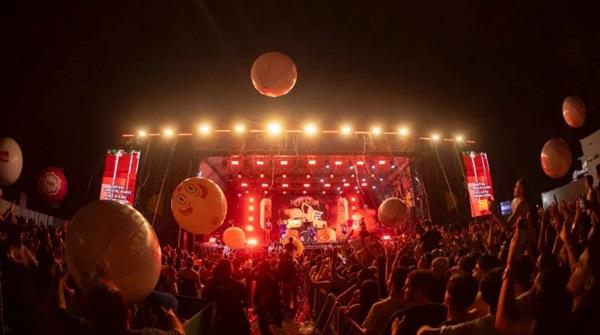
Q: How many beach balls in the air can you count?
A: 9